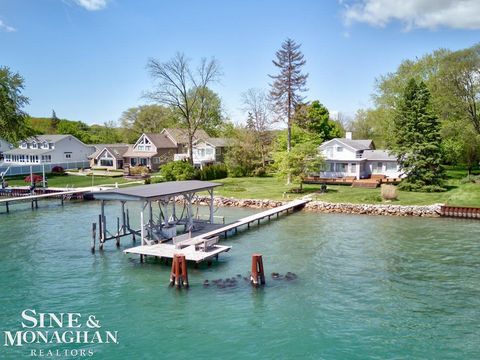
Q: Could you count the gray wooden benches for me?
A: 2